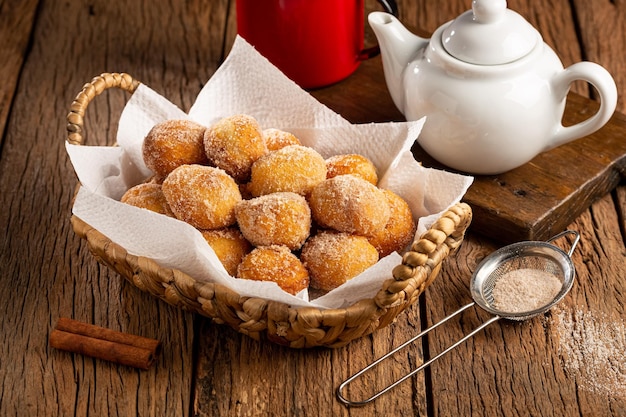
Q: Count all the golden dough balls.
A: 13